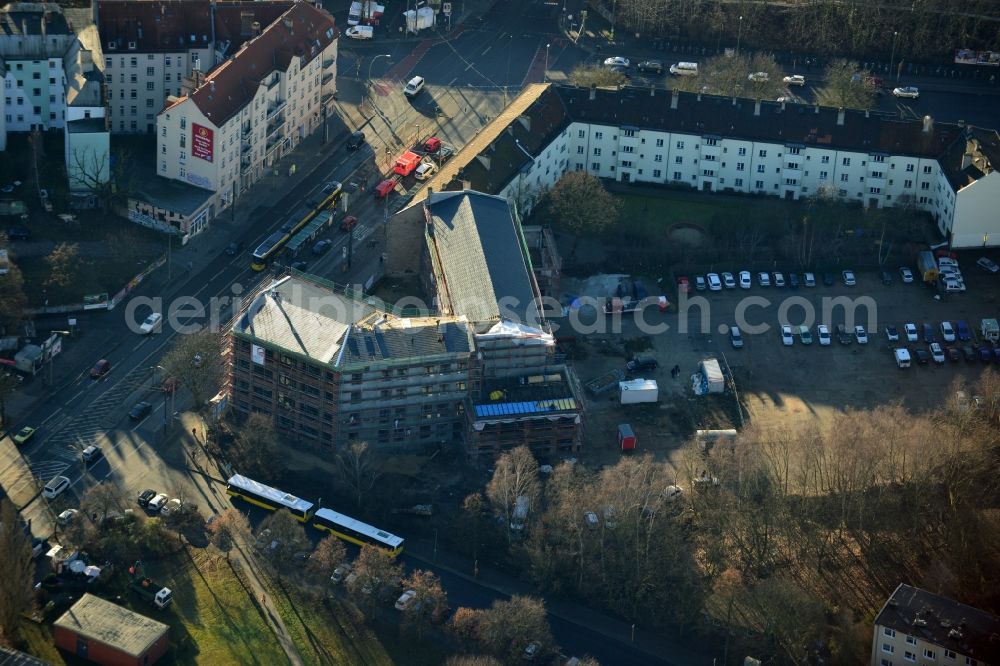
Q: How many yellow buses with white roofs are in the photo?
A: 2